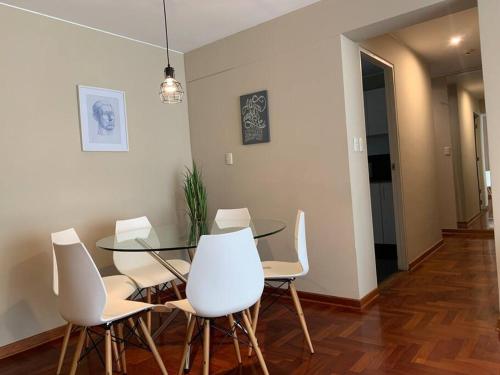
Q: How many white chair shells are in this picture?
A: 6